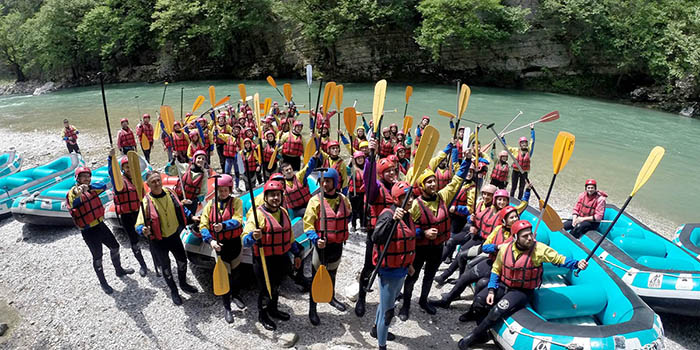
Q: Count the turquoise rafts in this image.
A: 7